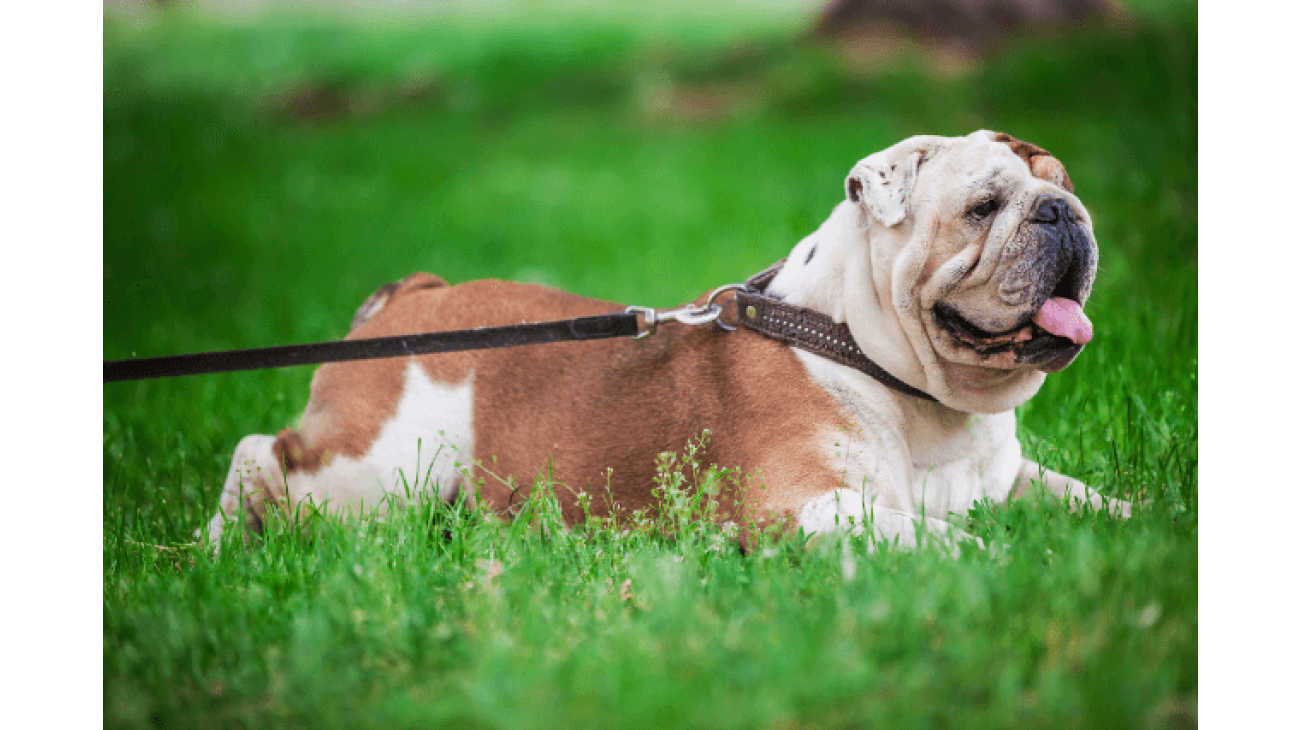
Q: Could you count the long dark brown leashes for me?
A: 1